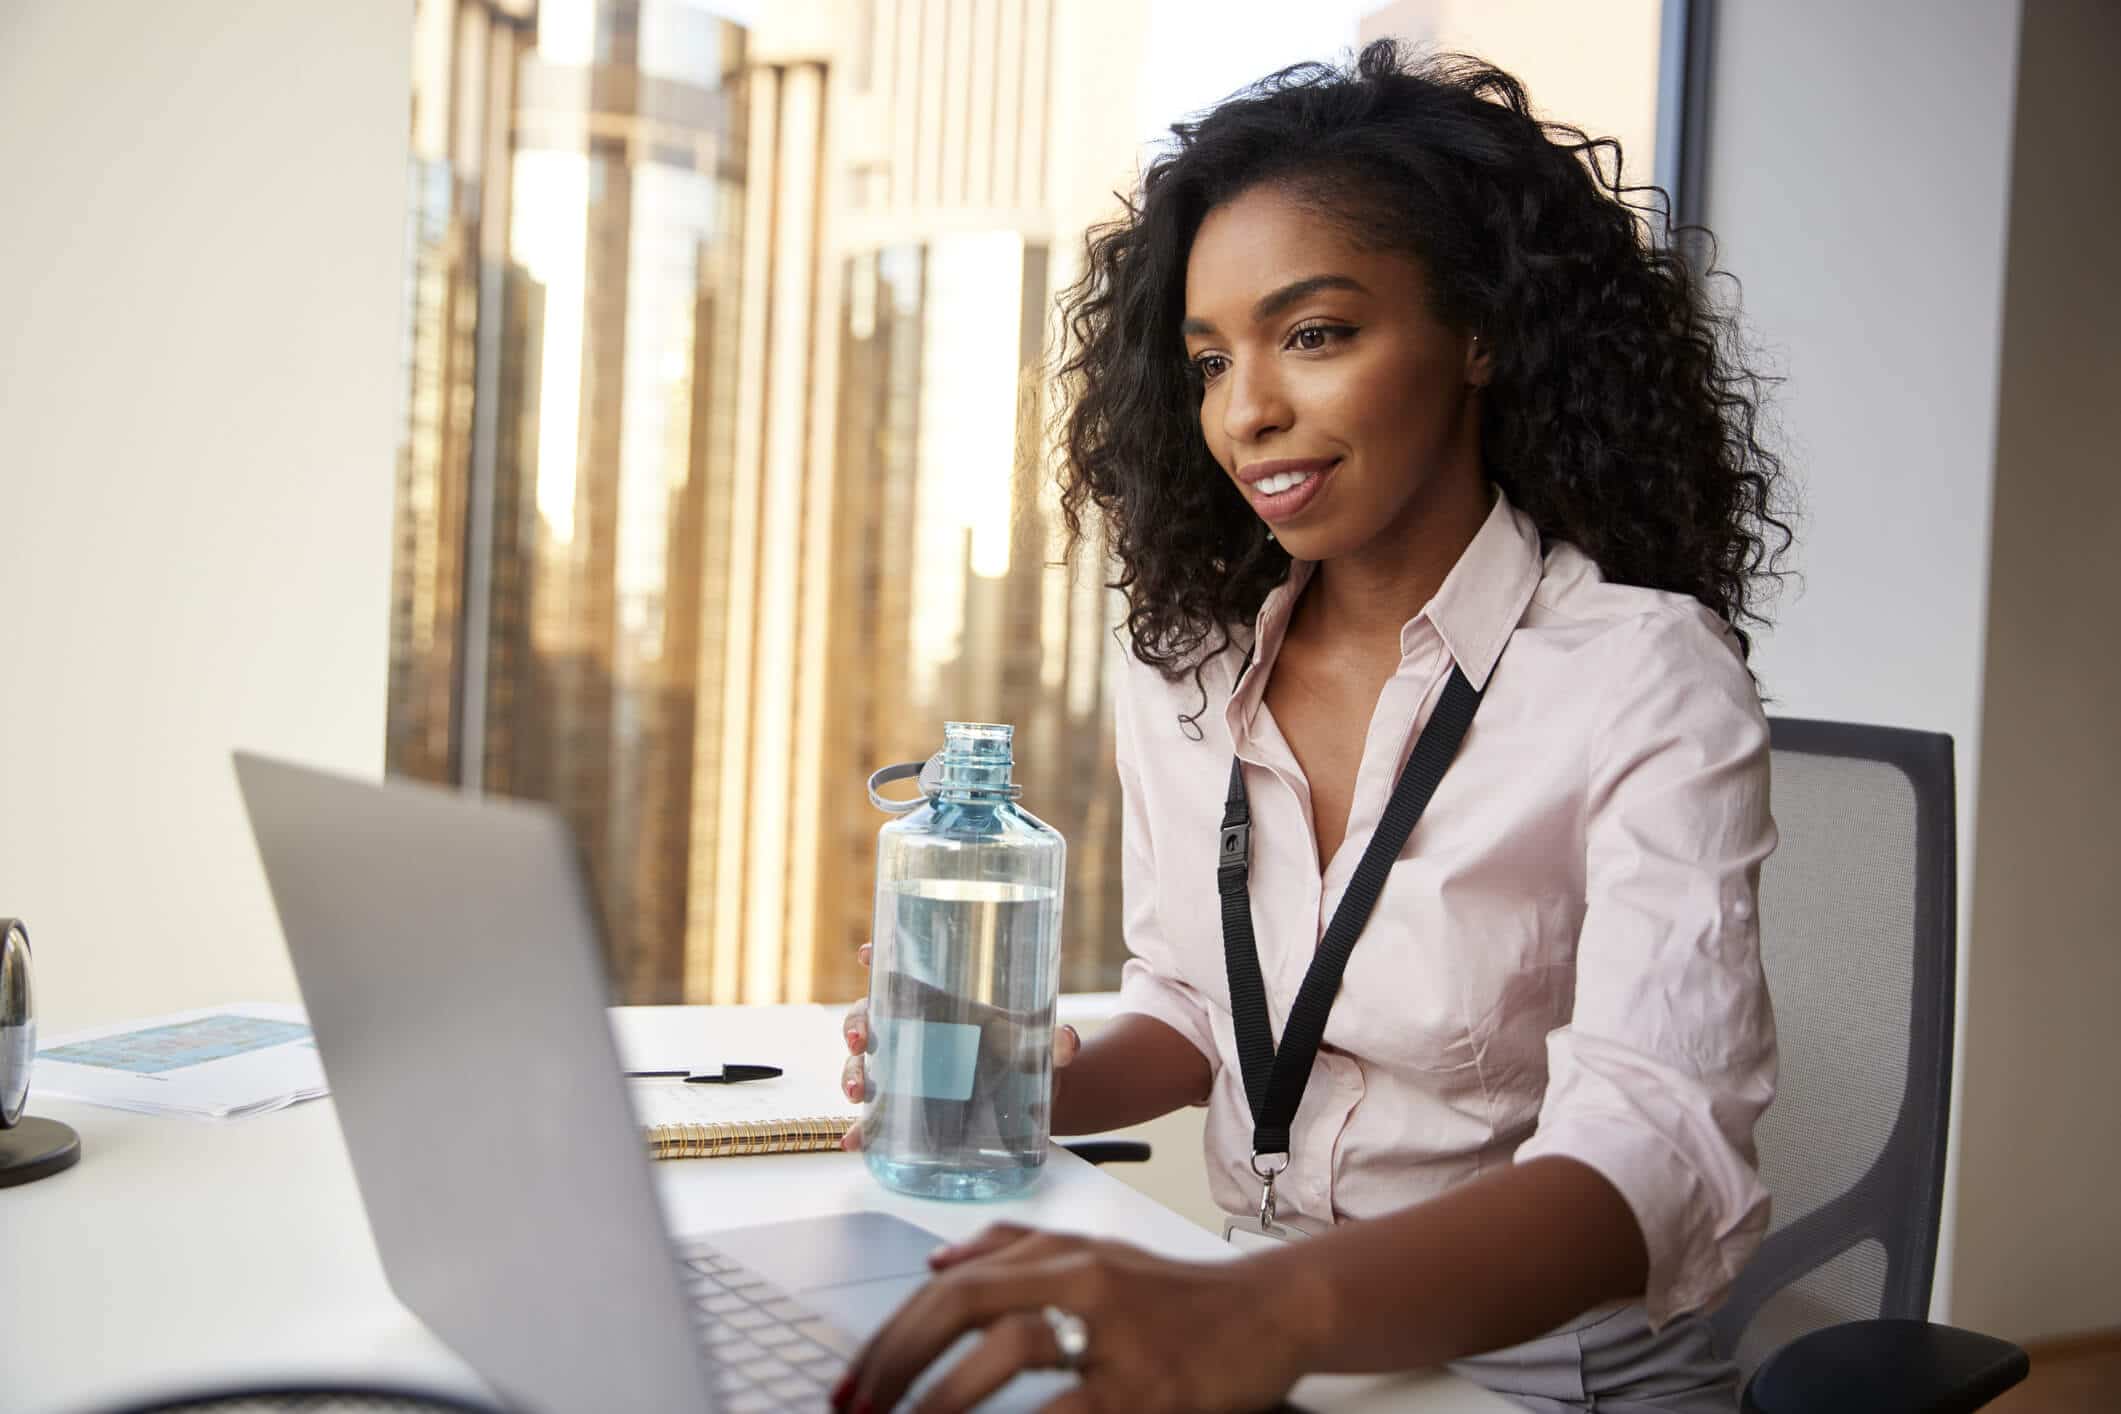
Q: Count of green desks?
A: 0